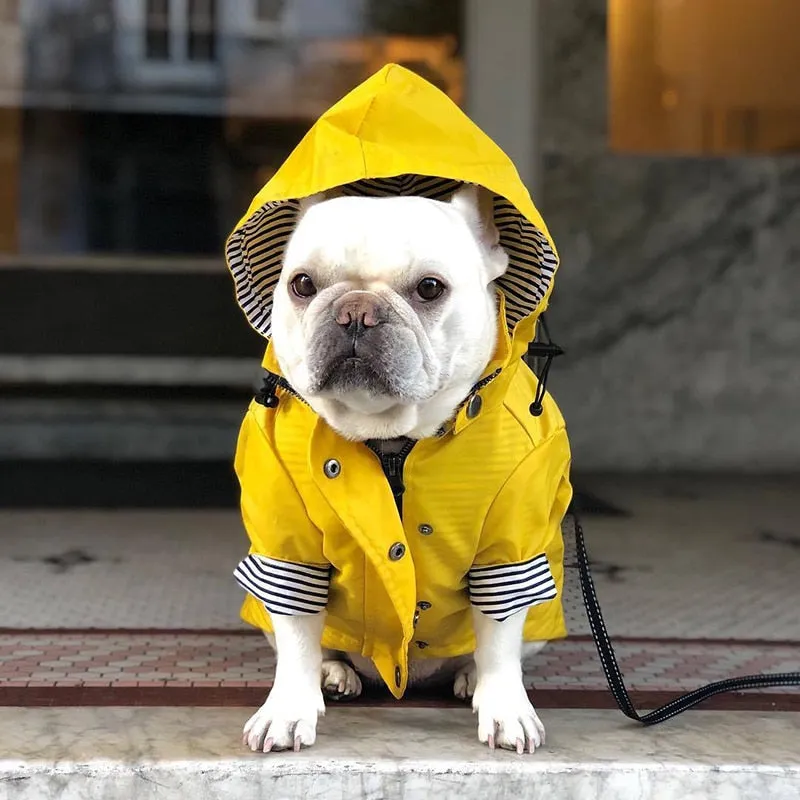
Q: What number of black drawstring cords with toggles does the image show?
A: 2